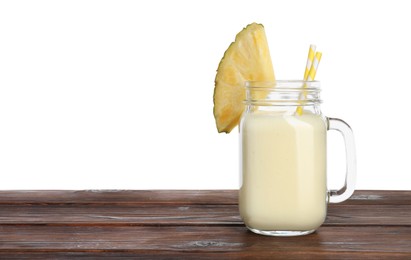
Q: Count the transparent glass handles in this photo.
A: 1